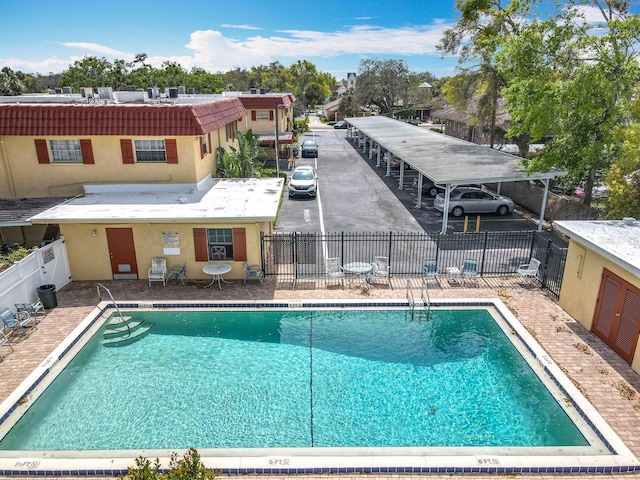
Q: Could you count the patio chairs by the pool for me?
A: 11